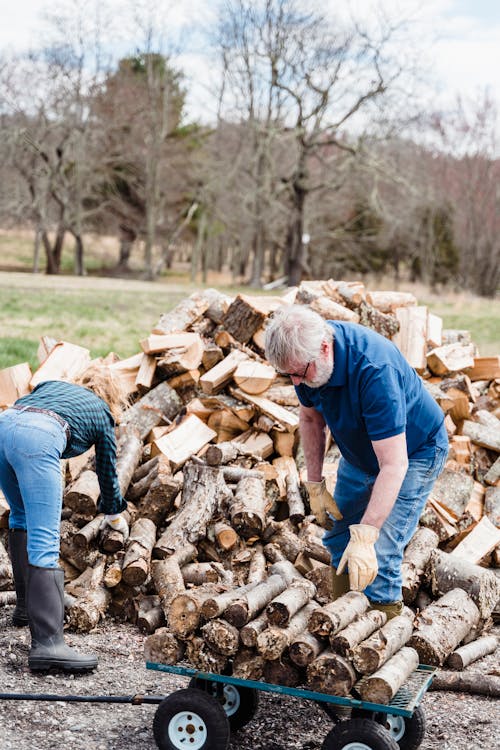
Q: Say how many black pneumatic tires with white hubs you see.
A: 4